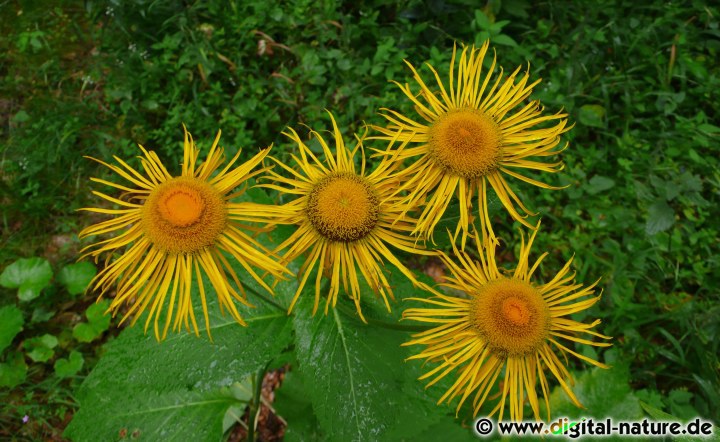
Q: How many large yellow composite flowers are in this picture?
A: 4